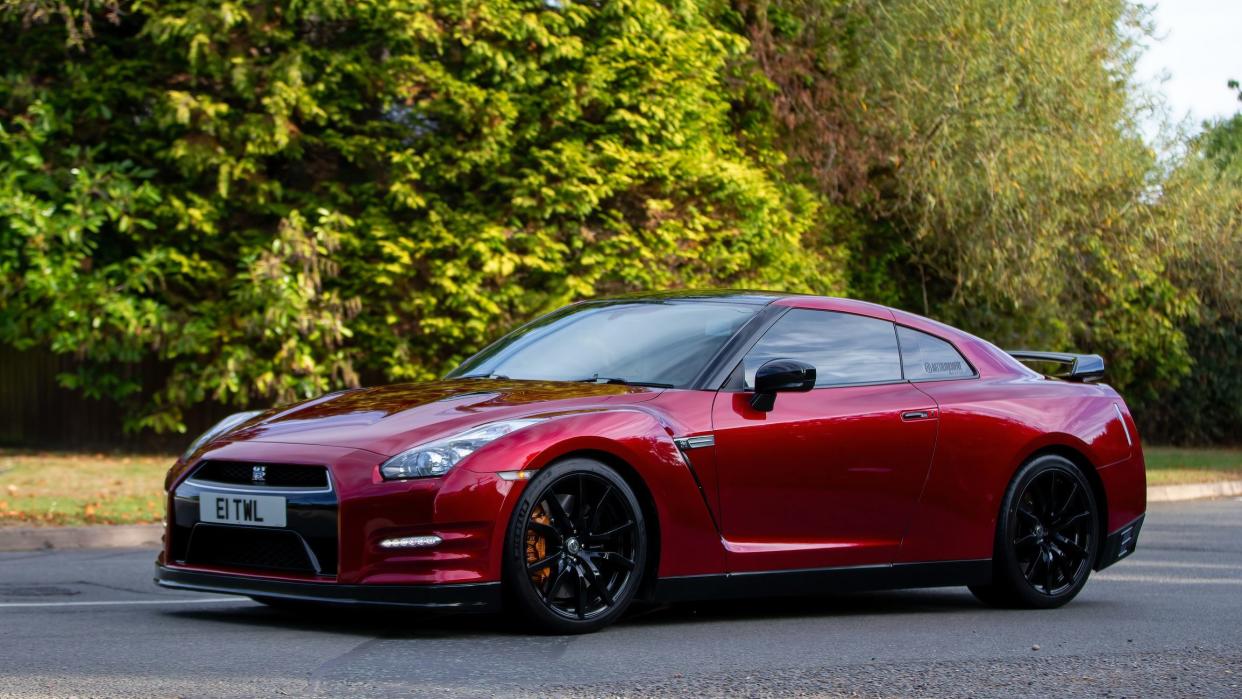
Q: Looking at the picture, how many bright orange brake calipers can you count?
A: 1